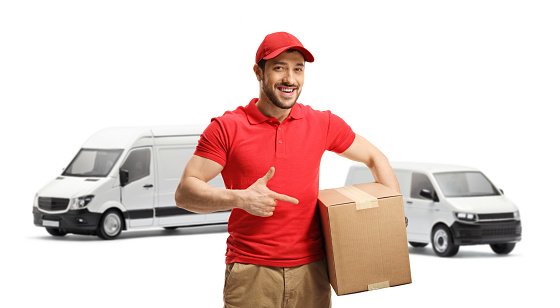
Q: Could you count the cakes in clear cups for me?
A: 0